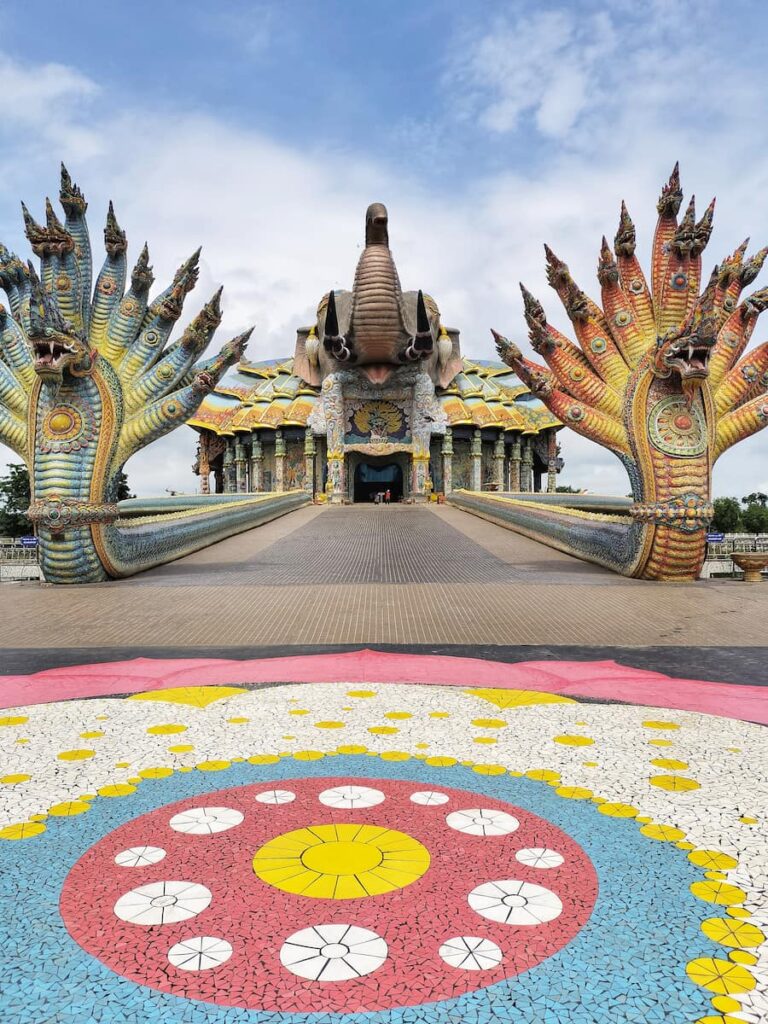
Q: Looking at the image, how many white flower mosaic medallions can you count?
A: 12